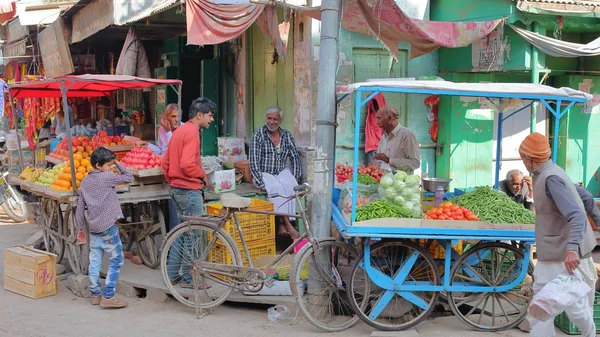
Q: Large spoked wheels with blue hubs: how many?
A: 2